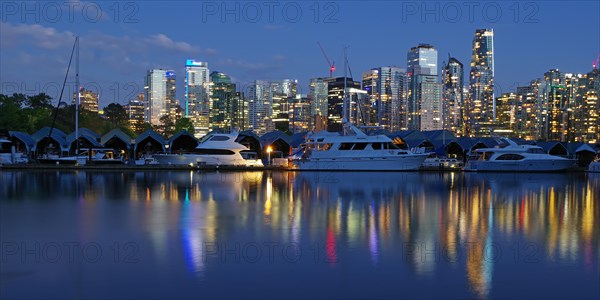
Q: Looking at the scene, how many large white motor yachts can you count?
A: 3